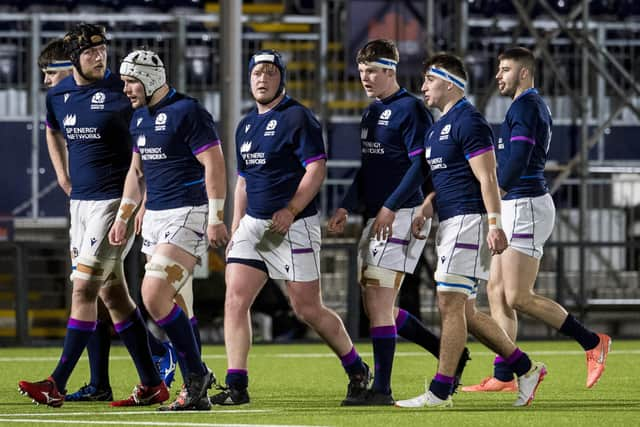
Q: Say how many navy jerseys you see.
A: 7